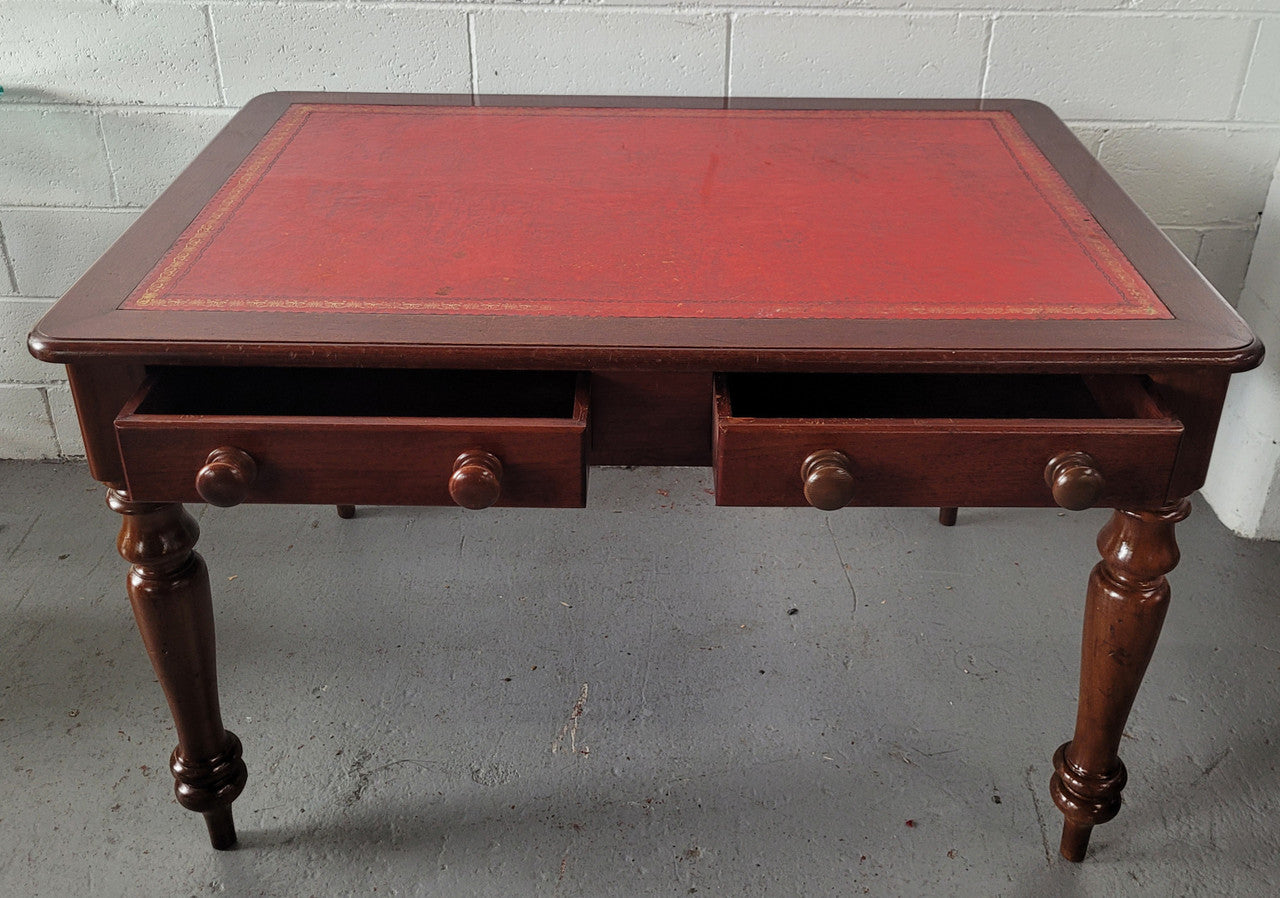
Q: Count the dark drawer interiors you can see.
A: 2